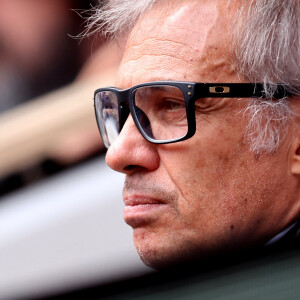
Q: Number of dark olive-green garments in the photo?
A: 0